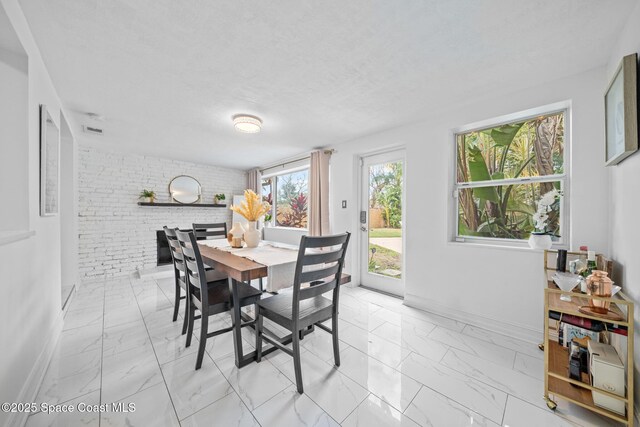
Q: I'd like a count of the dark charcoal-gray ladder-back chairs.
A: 4